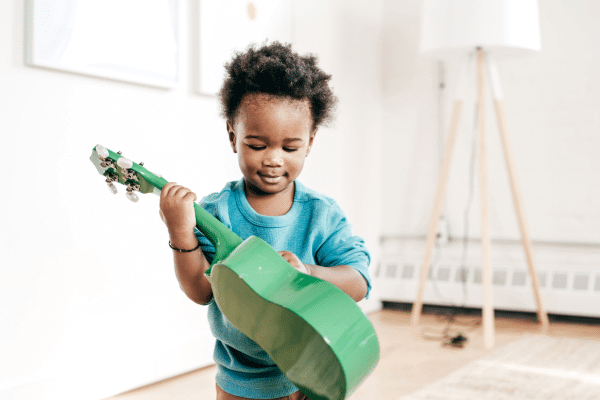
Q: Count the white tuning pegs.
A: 4